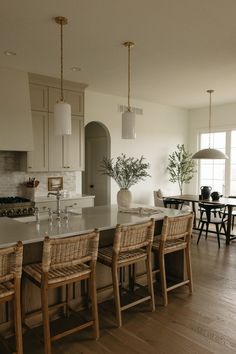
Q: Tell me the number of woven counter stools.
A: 4